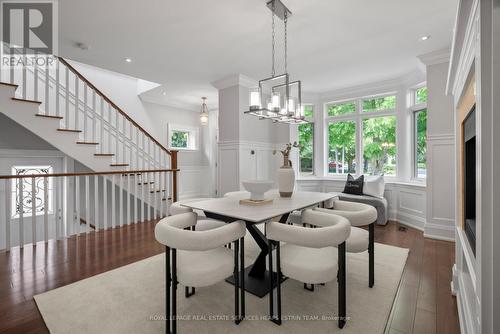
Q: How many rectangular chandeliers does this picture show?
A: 1